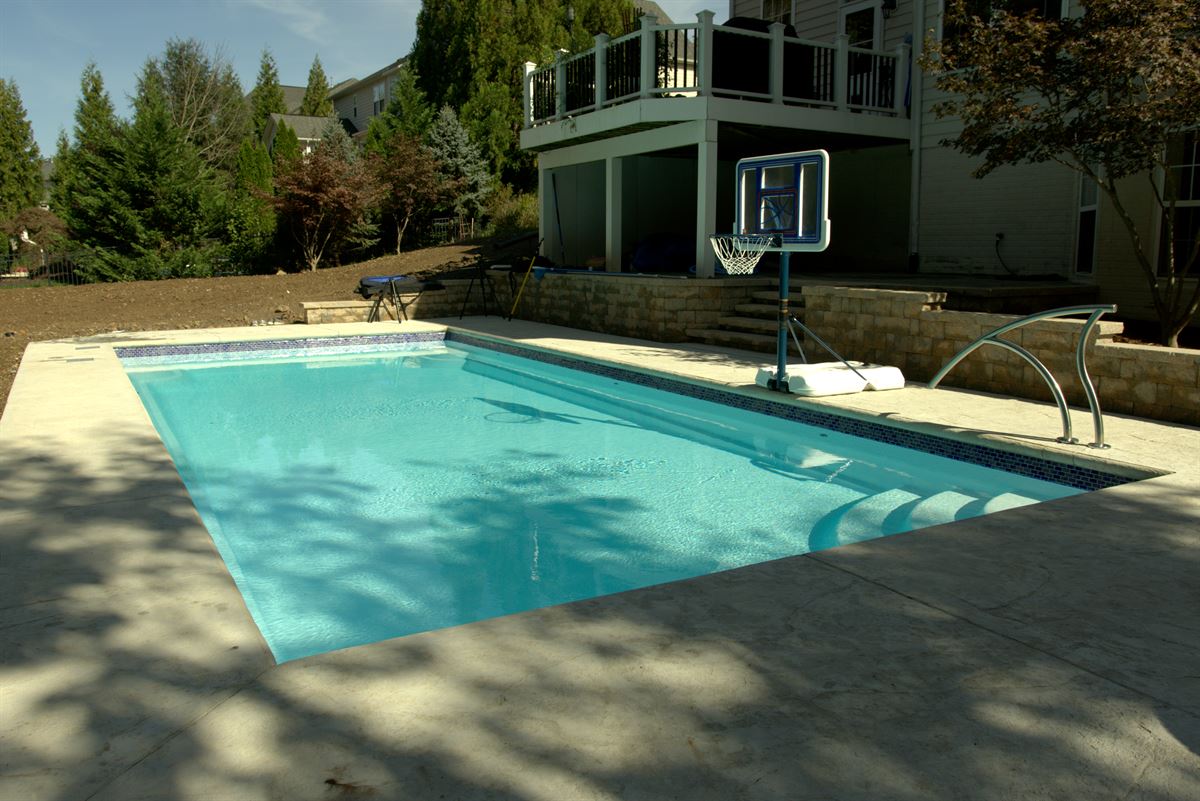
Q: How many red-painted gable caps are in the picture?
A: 0